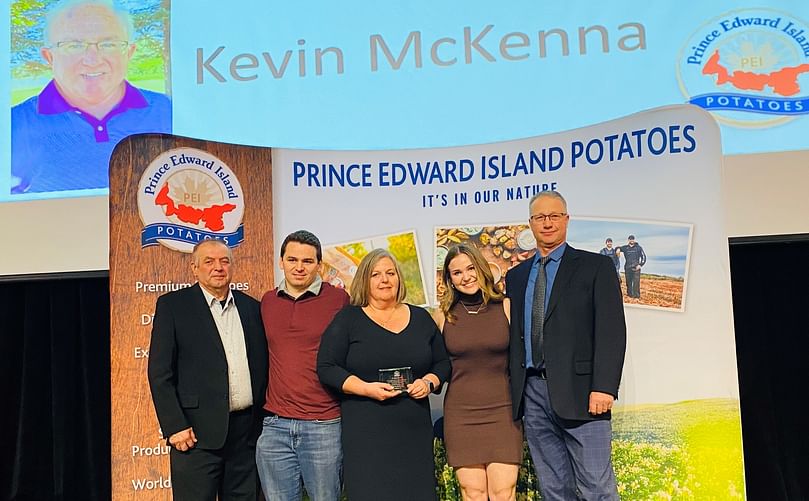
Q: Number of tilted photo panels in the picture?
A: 3